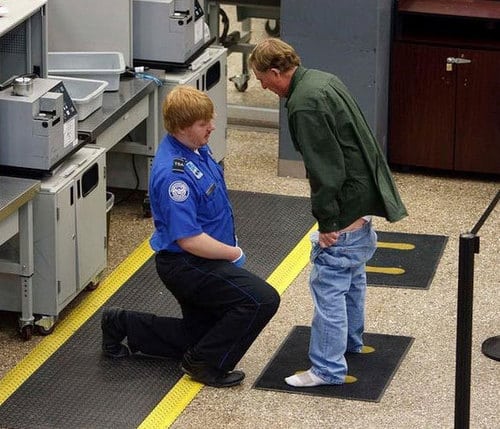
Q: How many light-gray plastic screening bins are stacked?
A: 2